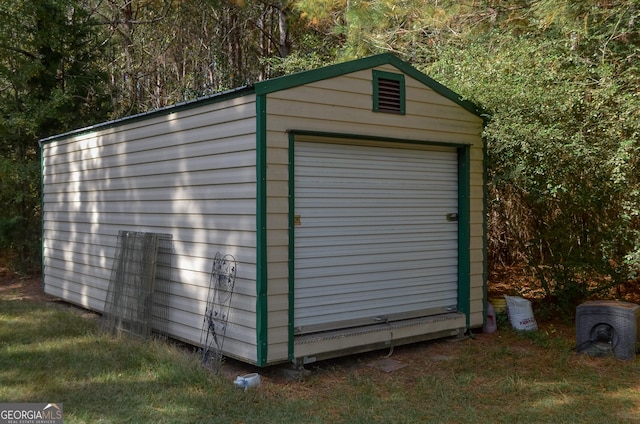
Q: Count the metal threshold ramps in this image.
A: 1